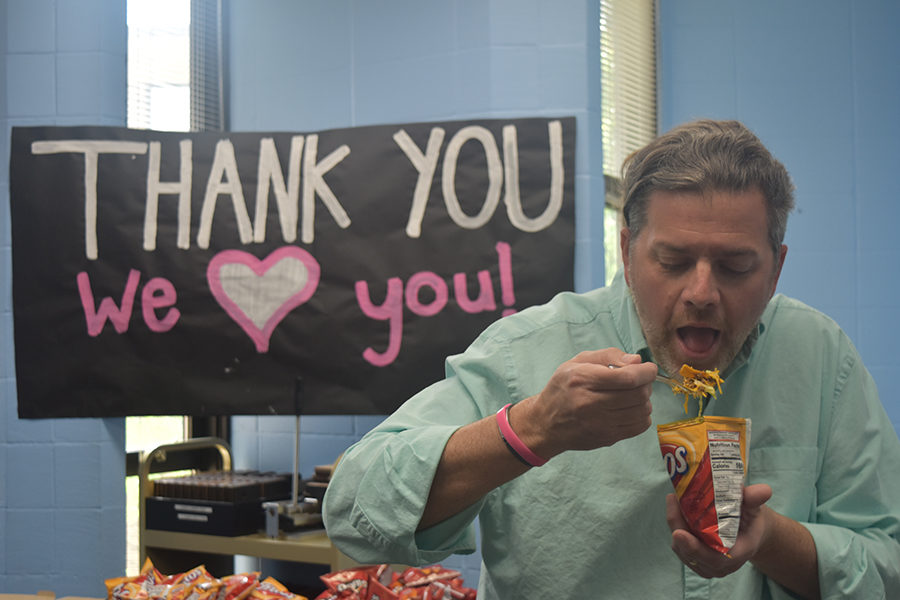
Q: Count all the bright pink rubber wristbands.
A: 1